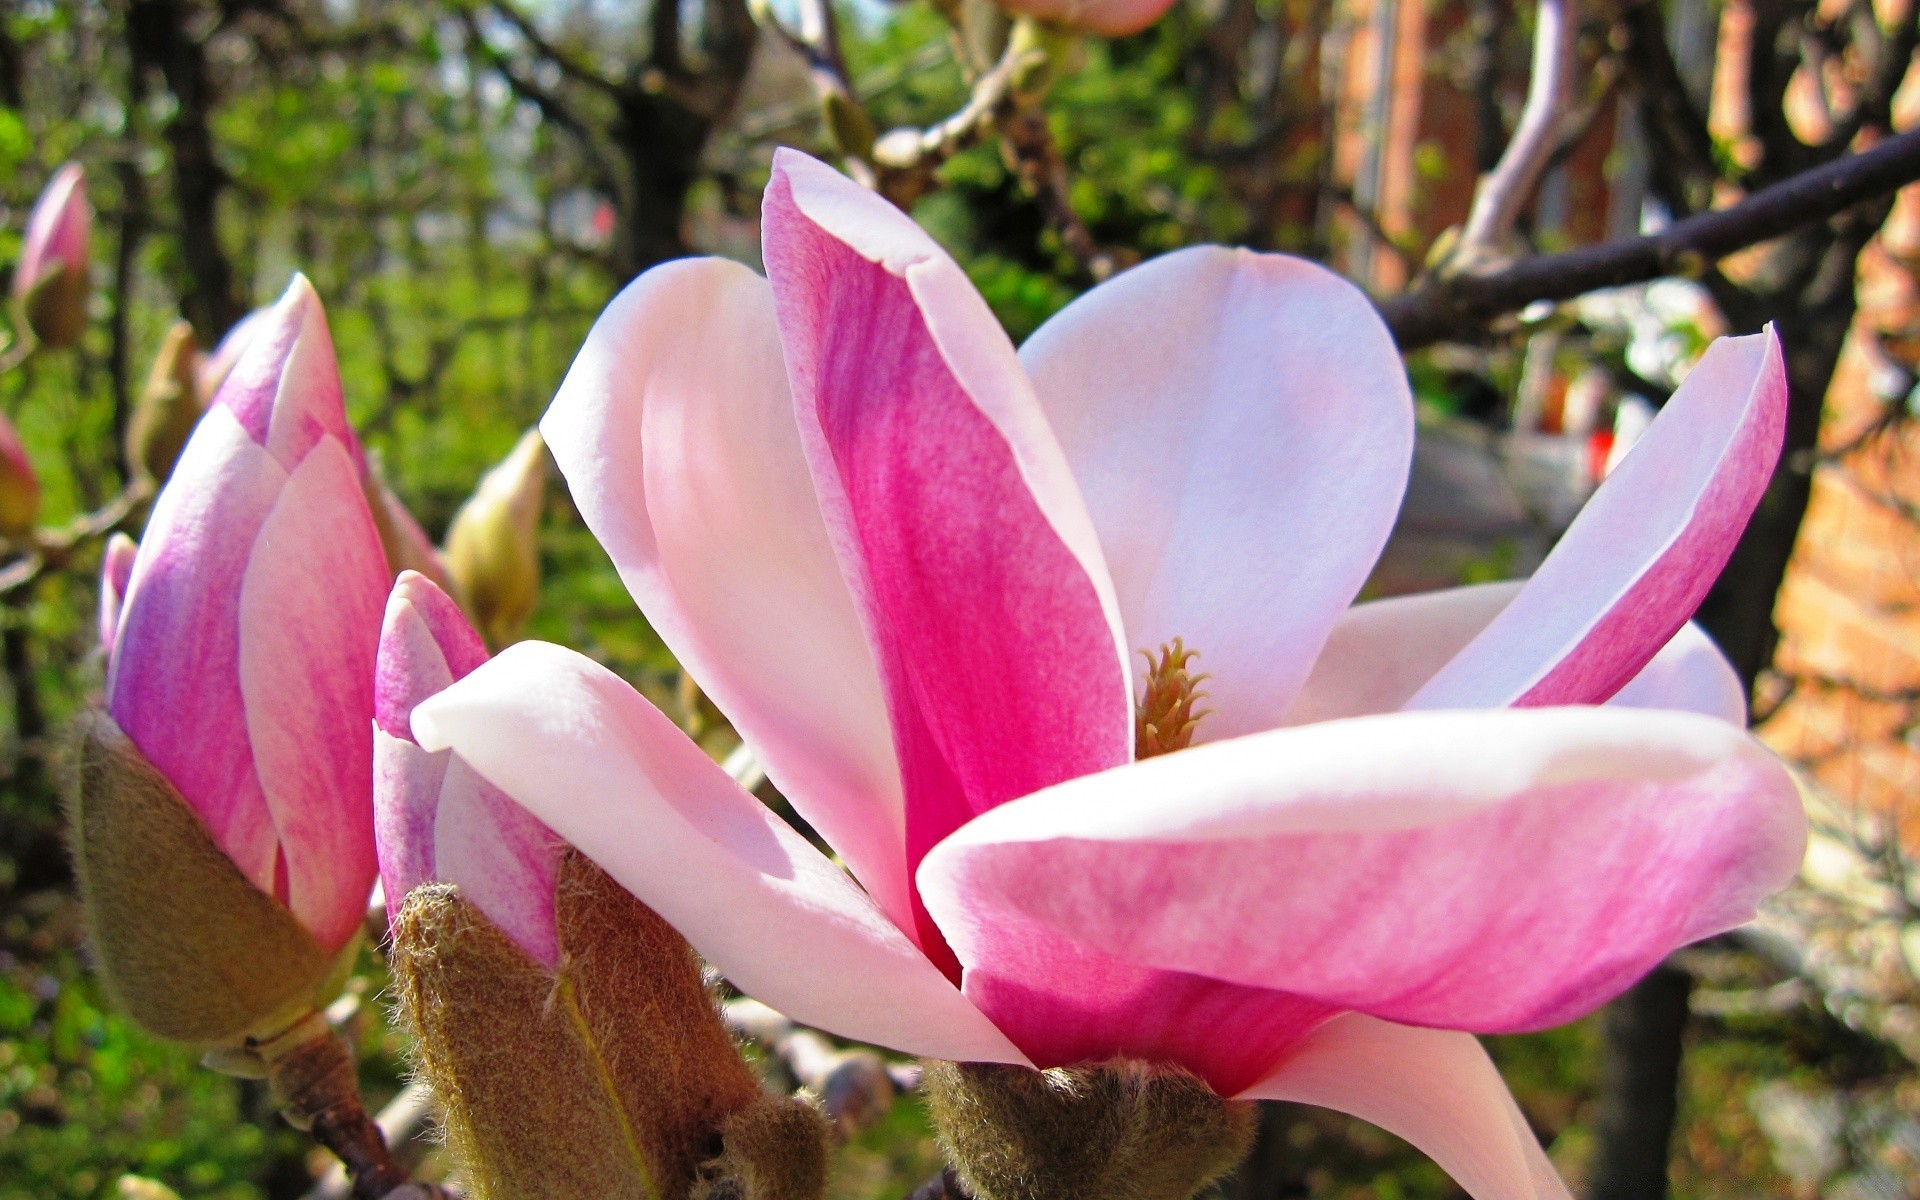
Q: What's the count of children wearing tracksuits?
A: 0